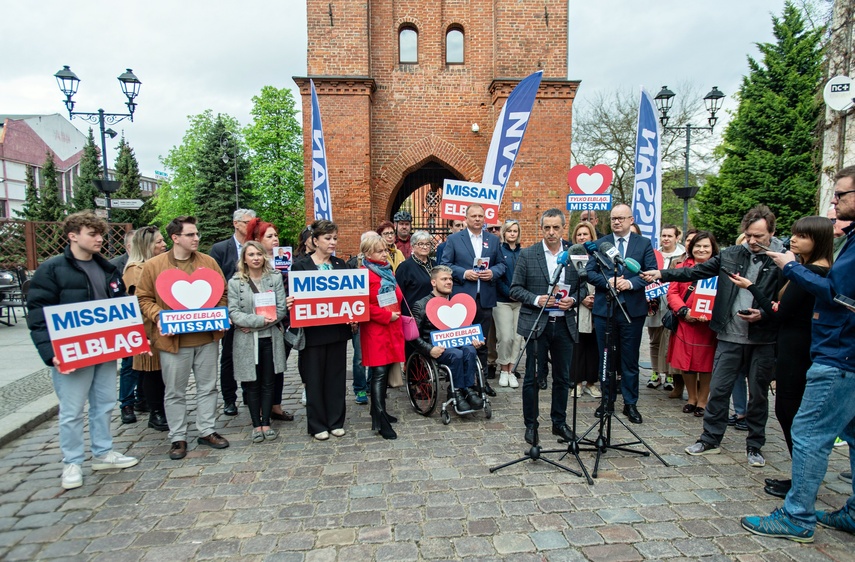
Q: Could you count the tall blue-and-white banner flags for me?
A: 3